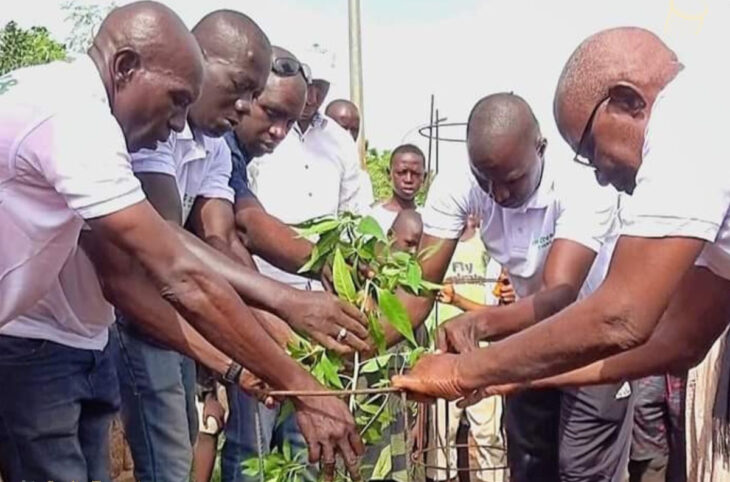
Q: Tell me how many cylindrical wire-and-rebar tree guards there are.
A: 2